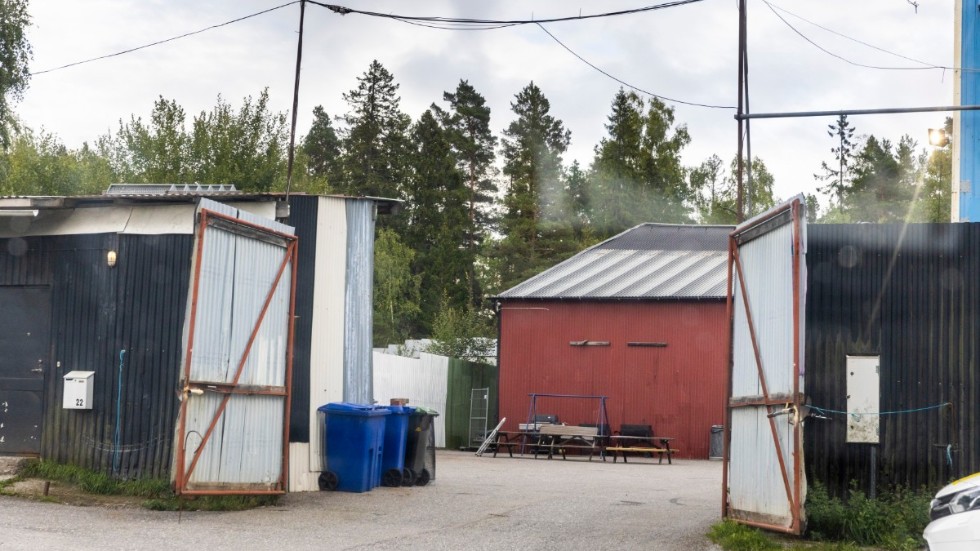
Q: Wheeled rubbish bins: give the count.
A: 3